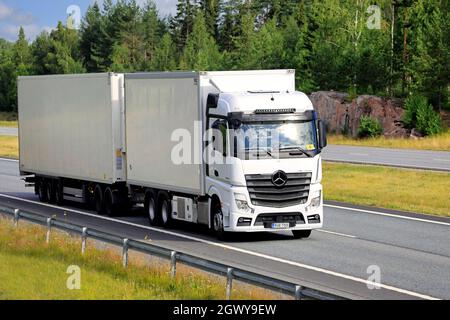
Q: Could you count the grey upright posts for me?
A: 7